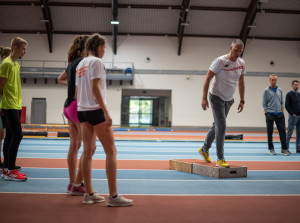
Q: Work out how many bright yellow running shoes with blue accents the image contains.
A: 2